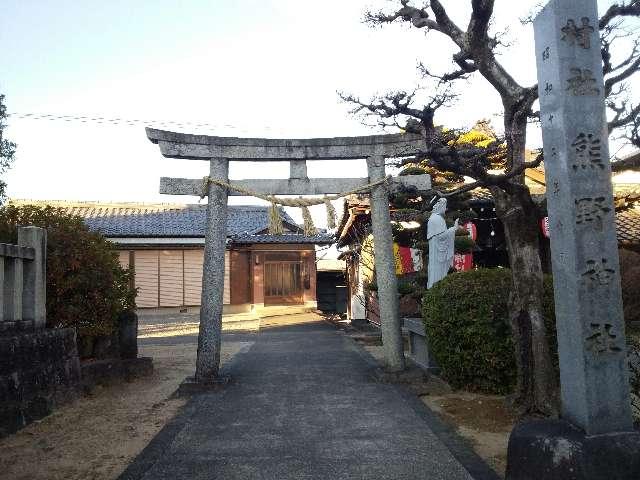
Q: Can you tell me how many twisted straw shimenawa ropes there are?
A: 1